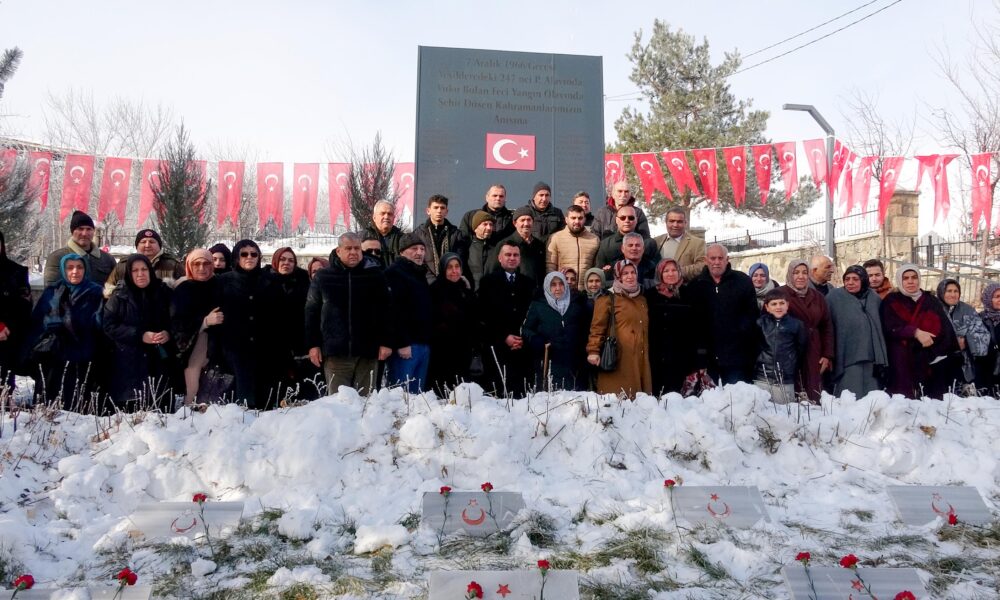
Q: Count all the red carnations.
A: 12